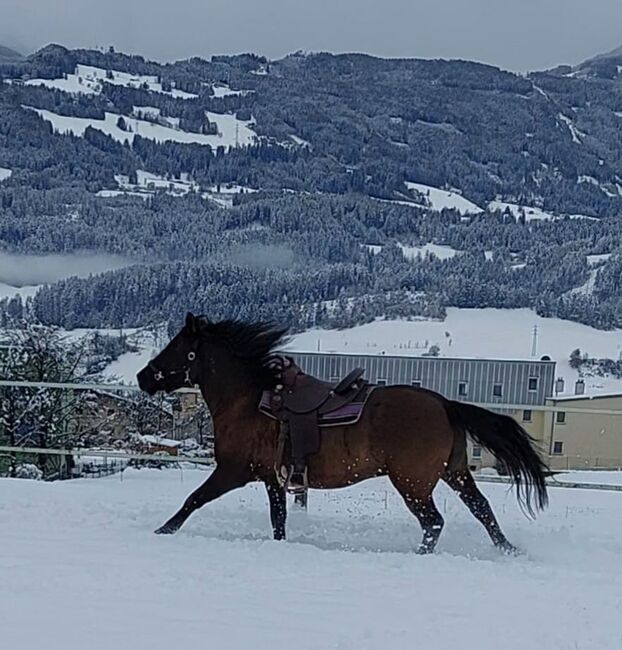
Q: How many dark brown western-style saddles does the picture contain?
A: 1